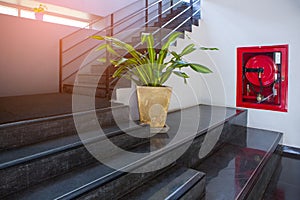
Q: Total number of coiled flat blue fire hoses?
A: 0